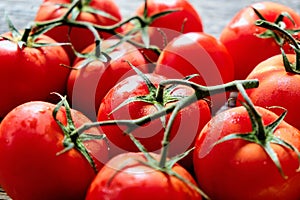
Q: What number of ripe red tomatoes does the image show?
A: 11